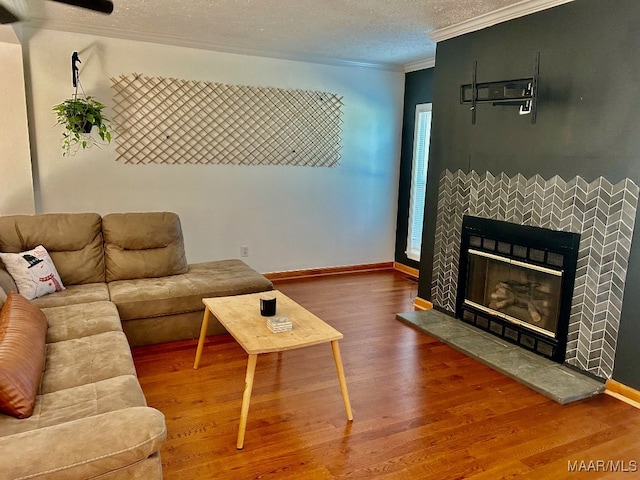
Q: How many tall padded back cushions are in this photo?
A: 2